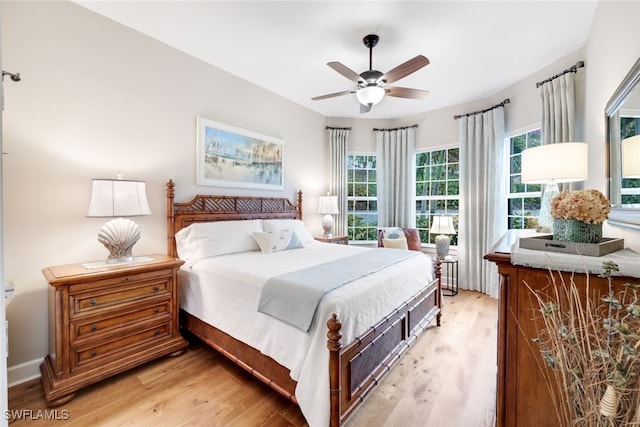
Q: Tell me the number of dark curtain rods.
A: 4